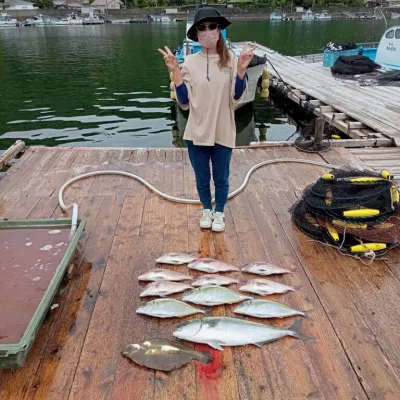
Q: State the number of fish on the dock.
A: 12